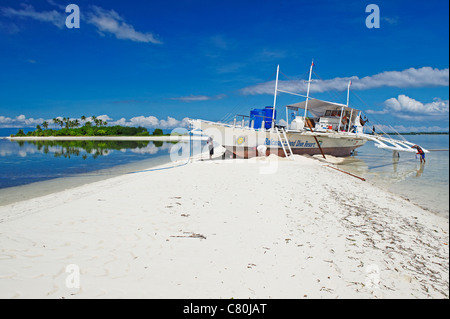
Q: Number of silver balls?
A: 0